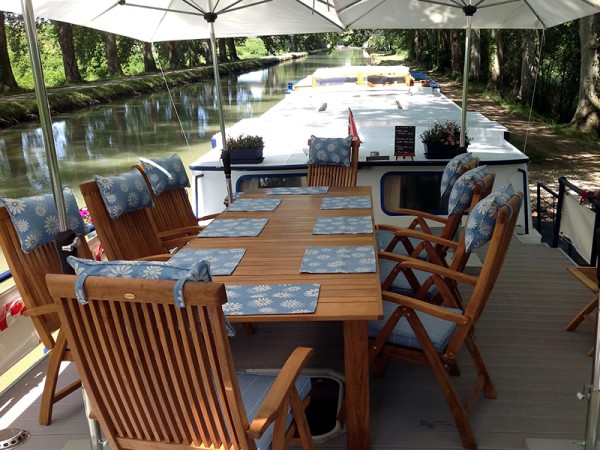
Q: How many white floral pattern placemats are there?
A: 8